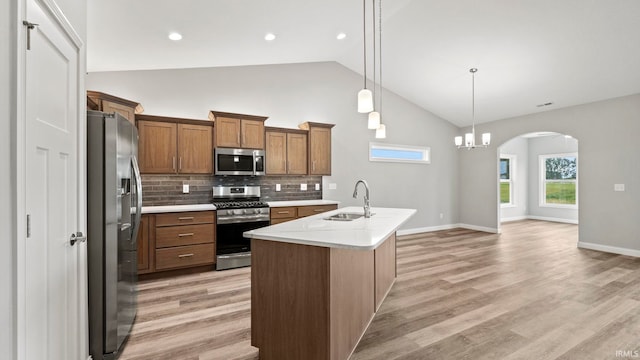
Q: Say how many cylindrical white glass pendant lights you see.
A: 3